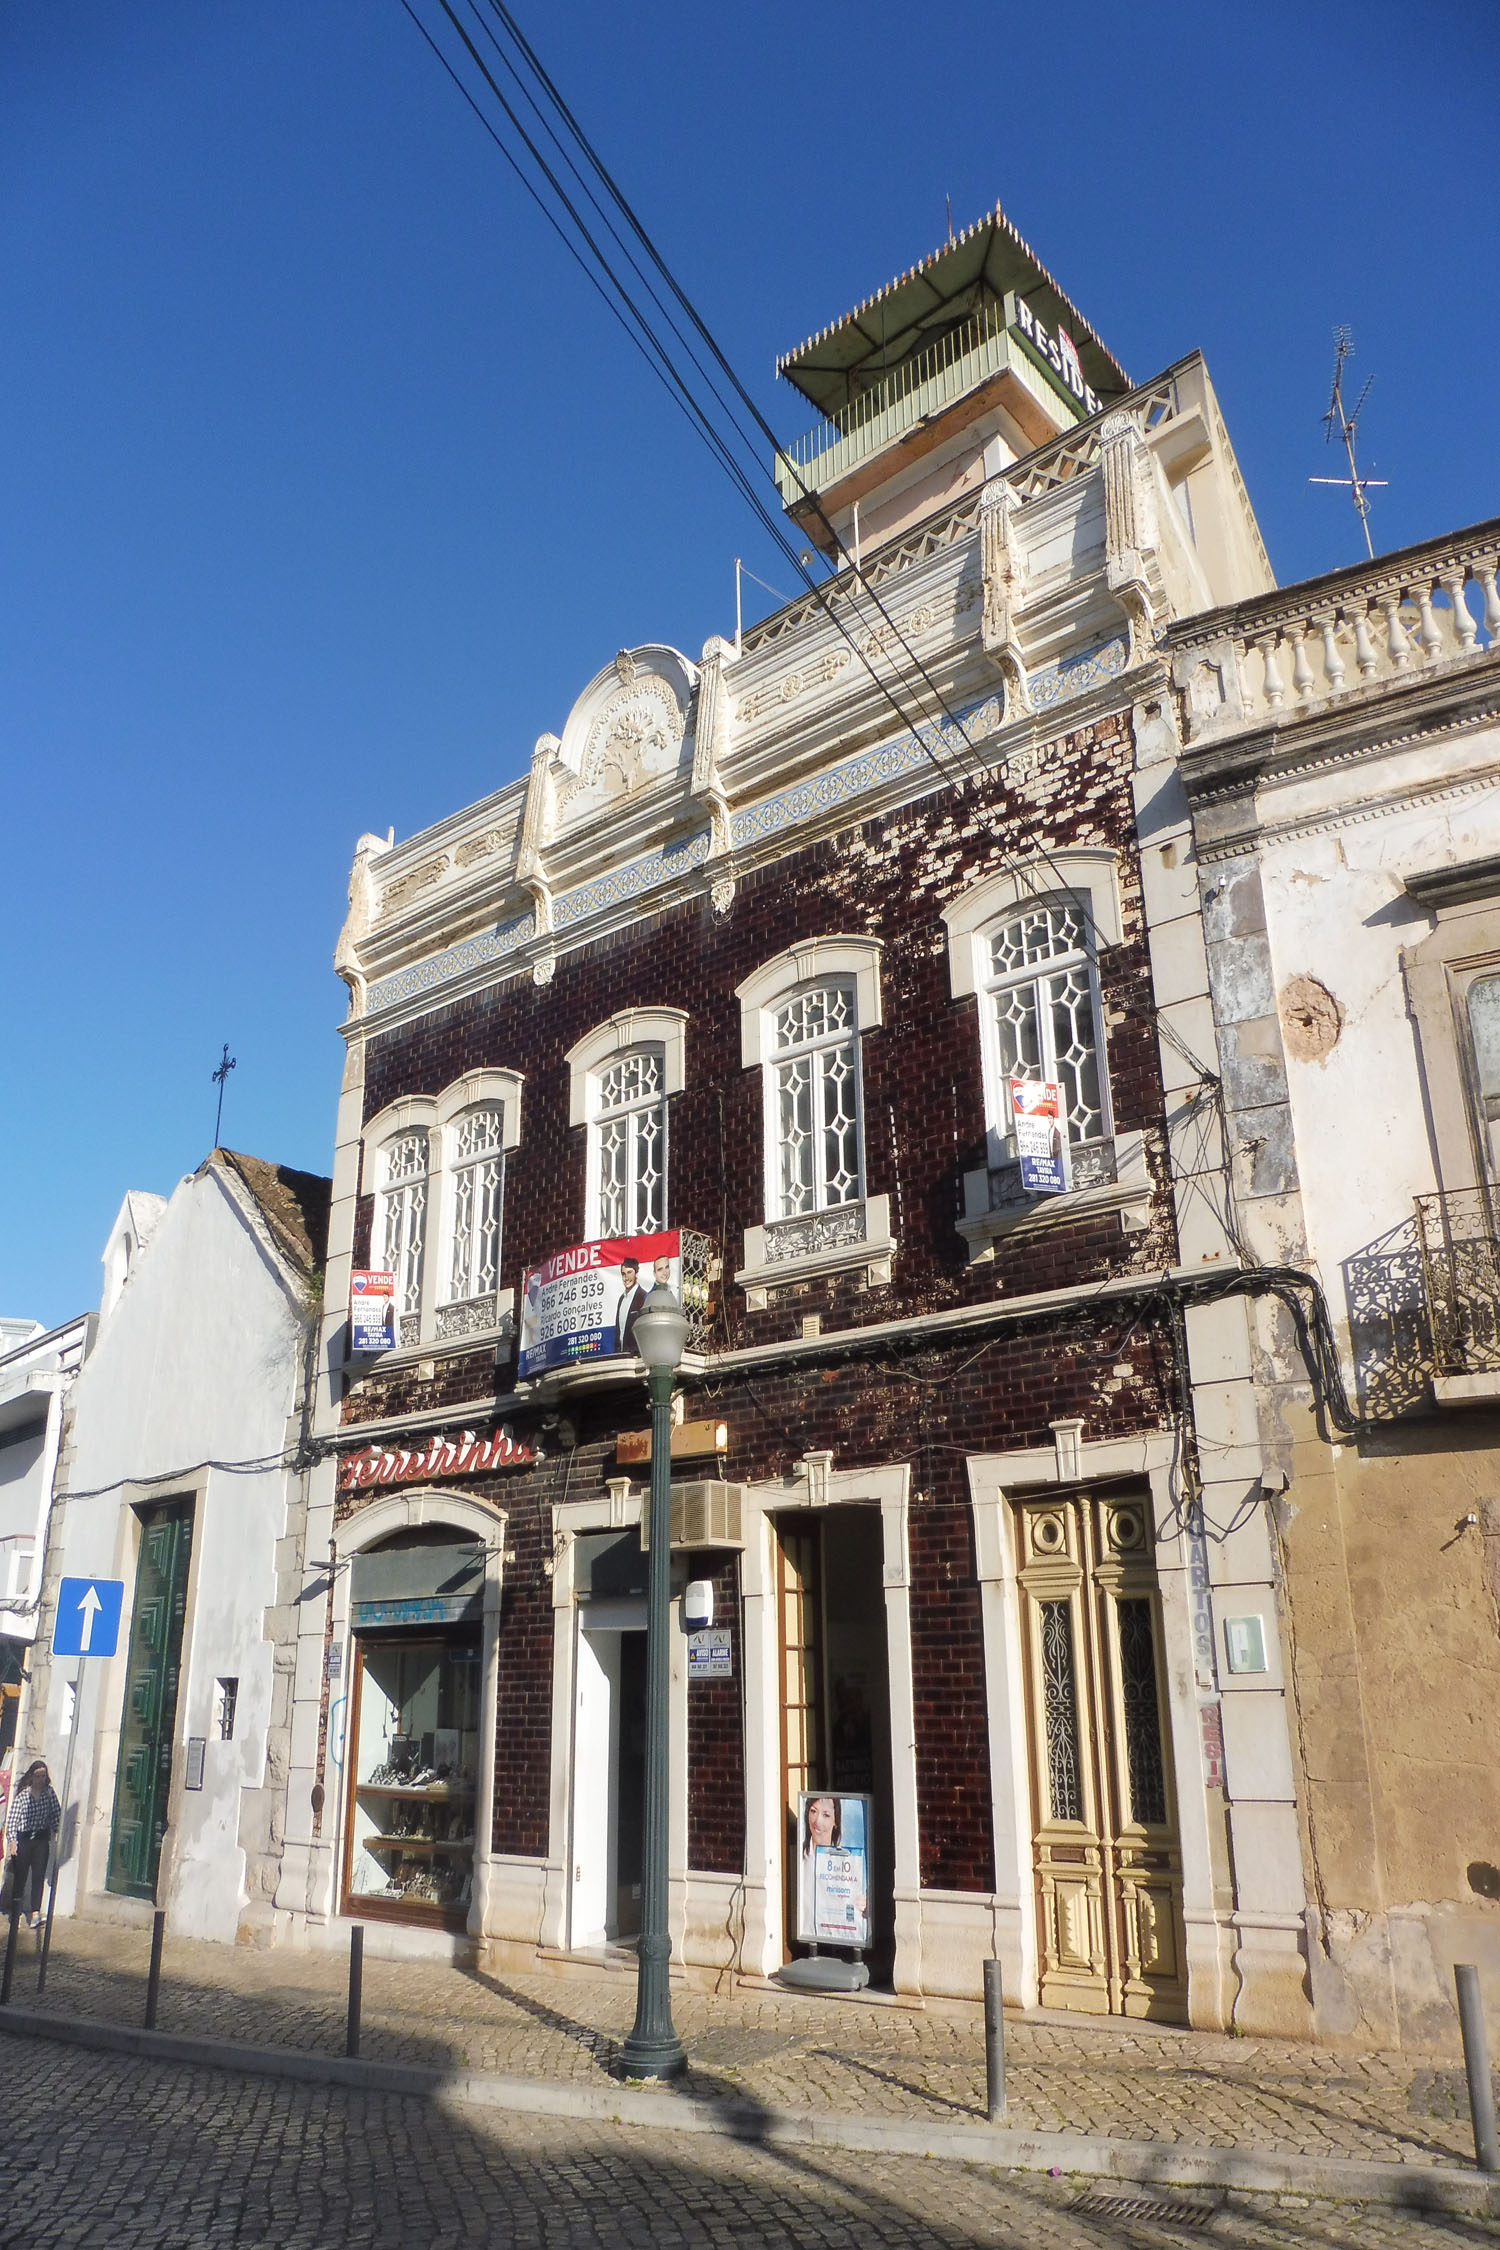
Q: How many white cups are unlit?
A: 1